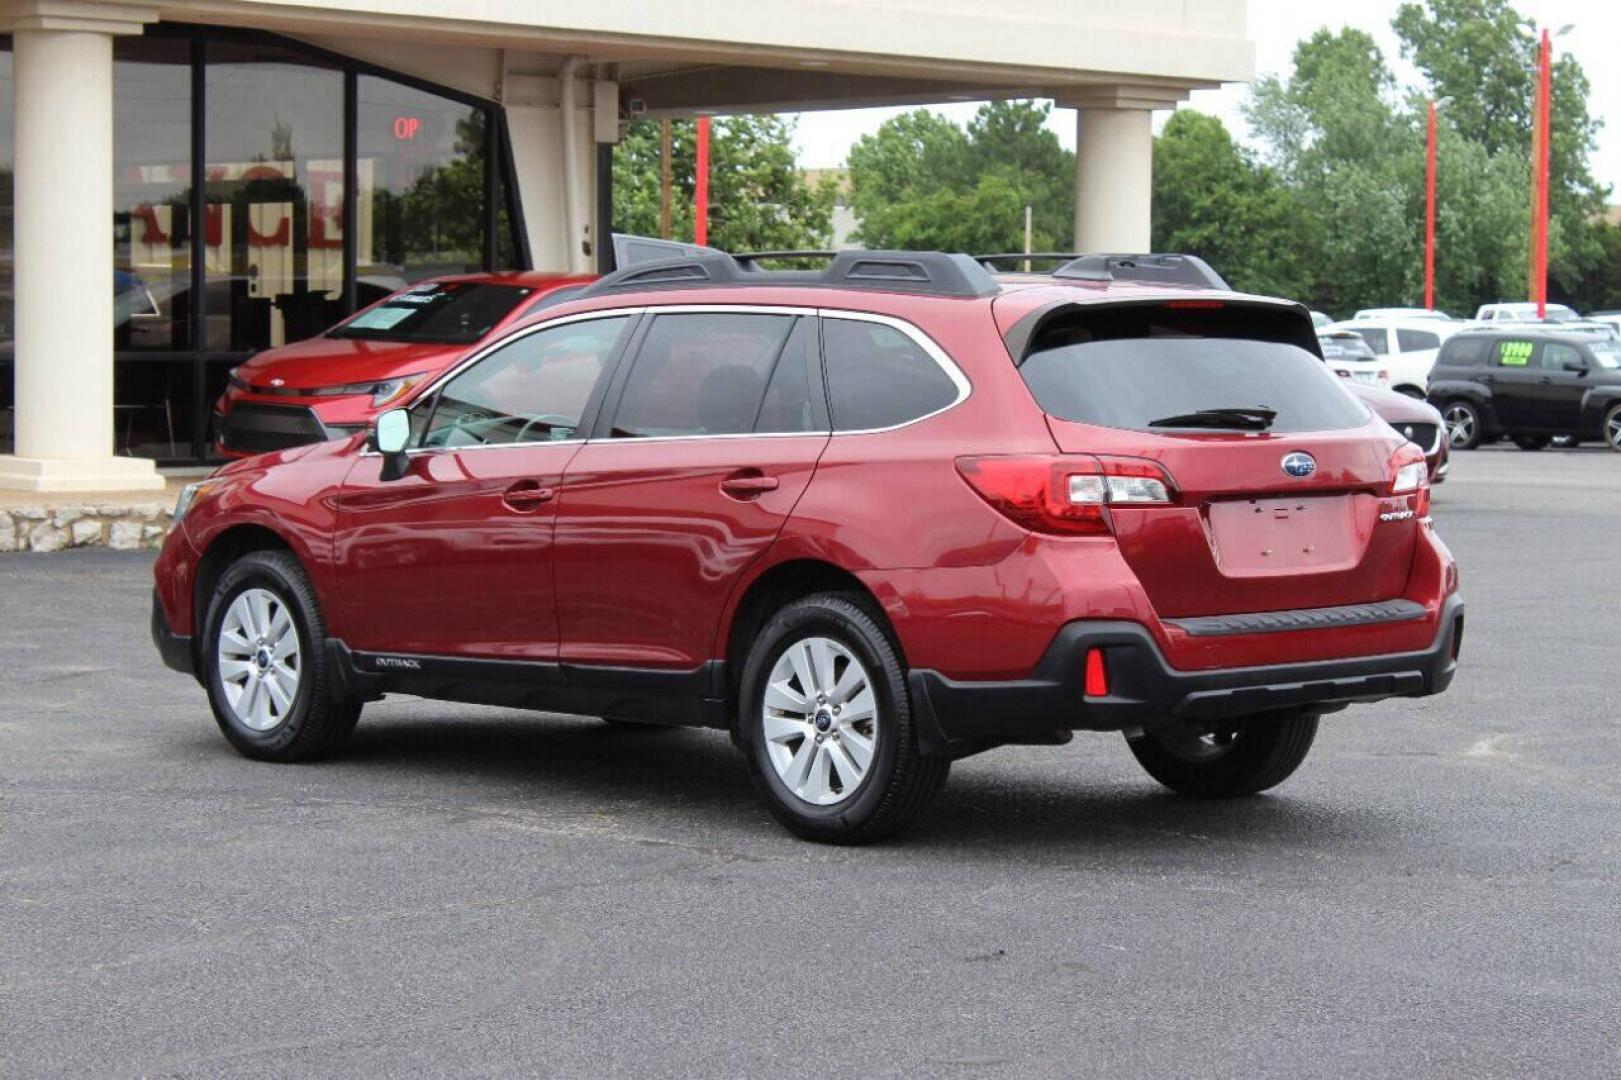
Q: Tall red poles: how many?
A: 3